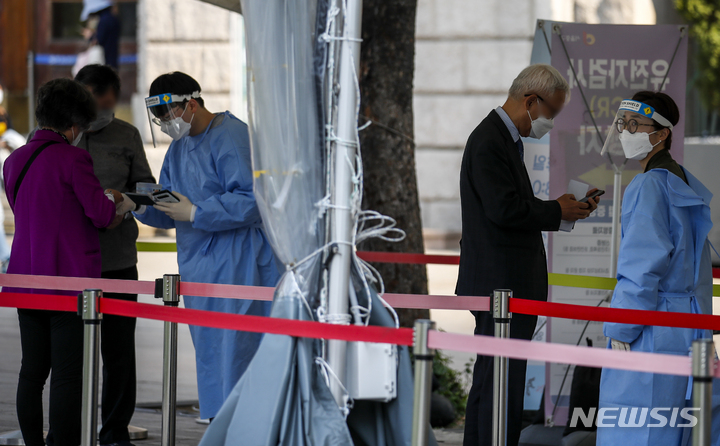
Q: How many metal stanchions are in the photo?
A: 5